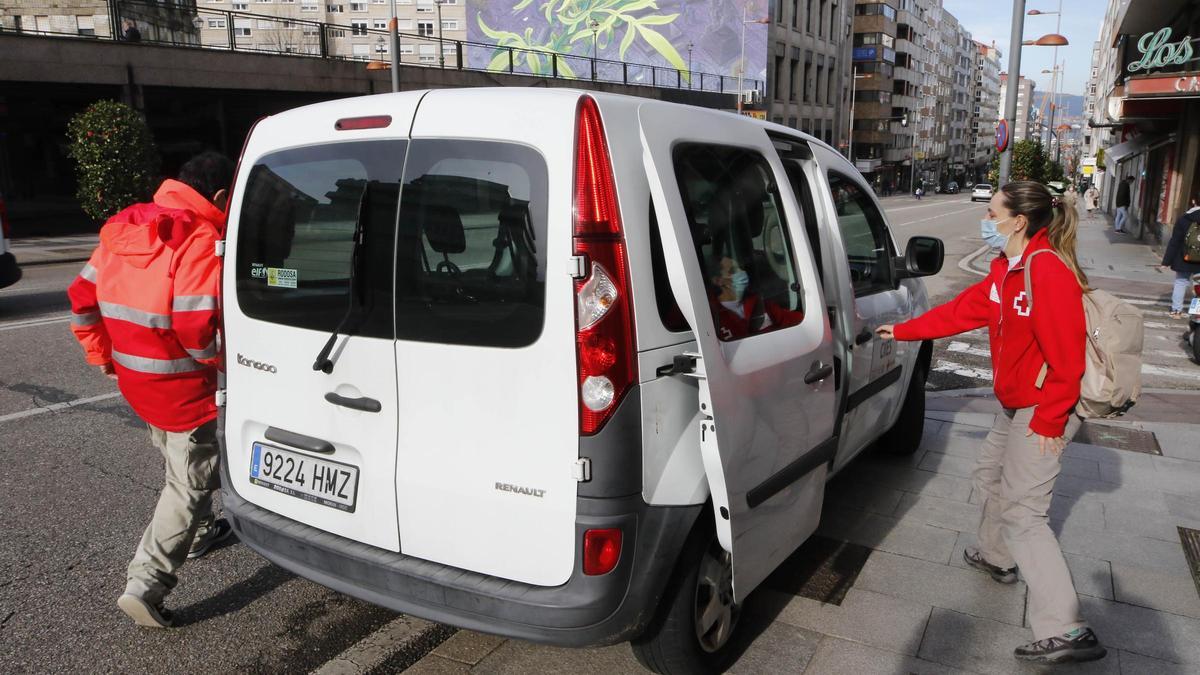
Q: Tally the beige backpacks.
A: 1